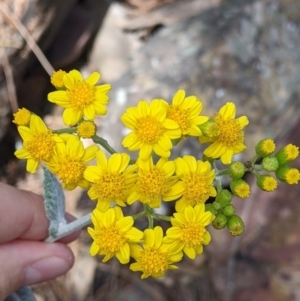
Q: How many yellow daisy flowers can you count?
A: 12